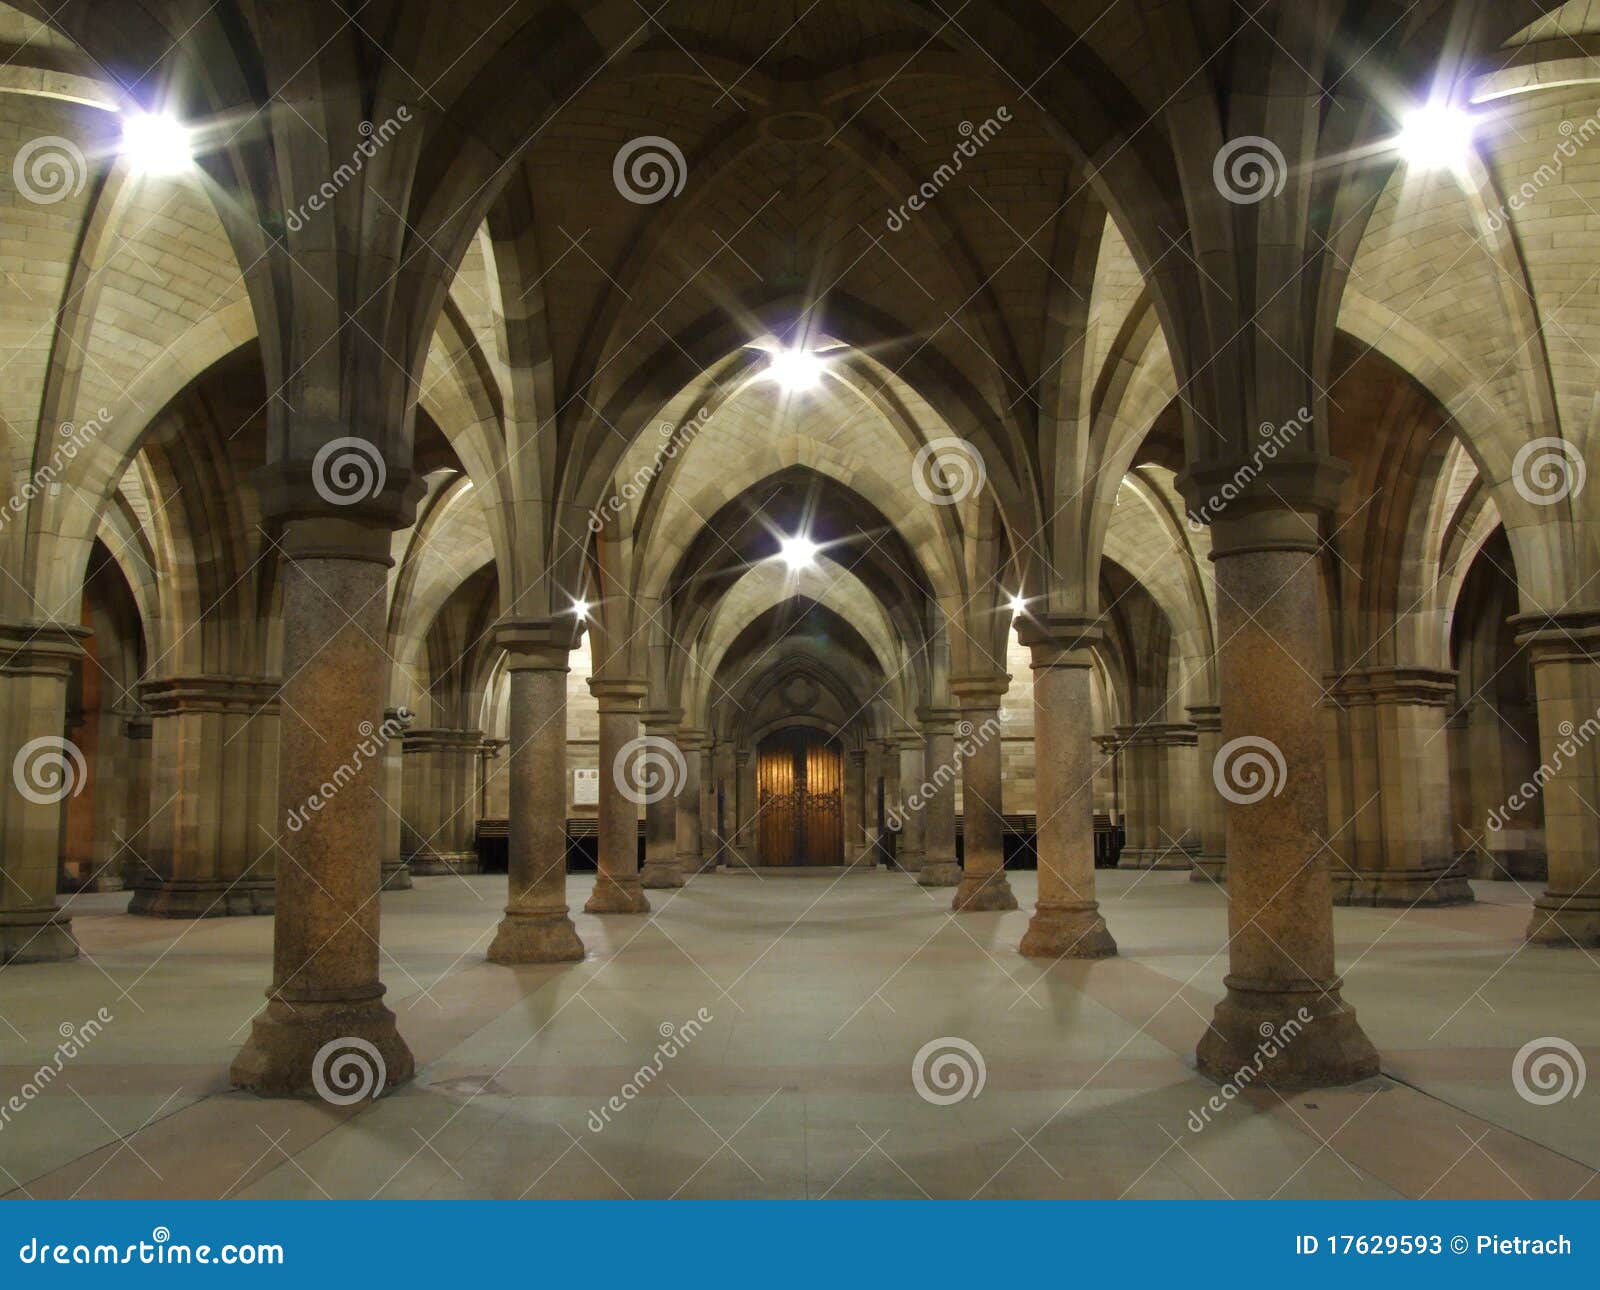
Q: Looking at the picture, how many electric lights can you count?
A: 6